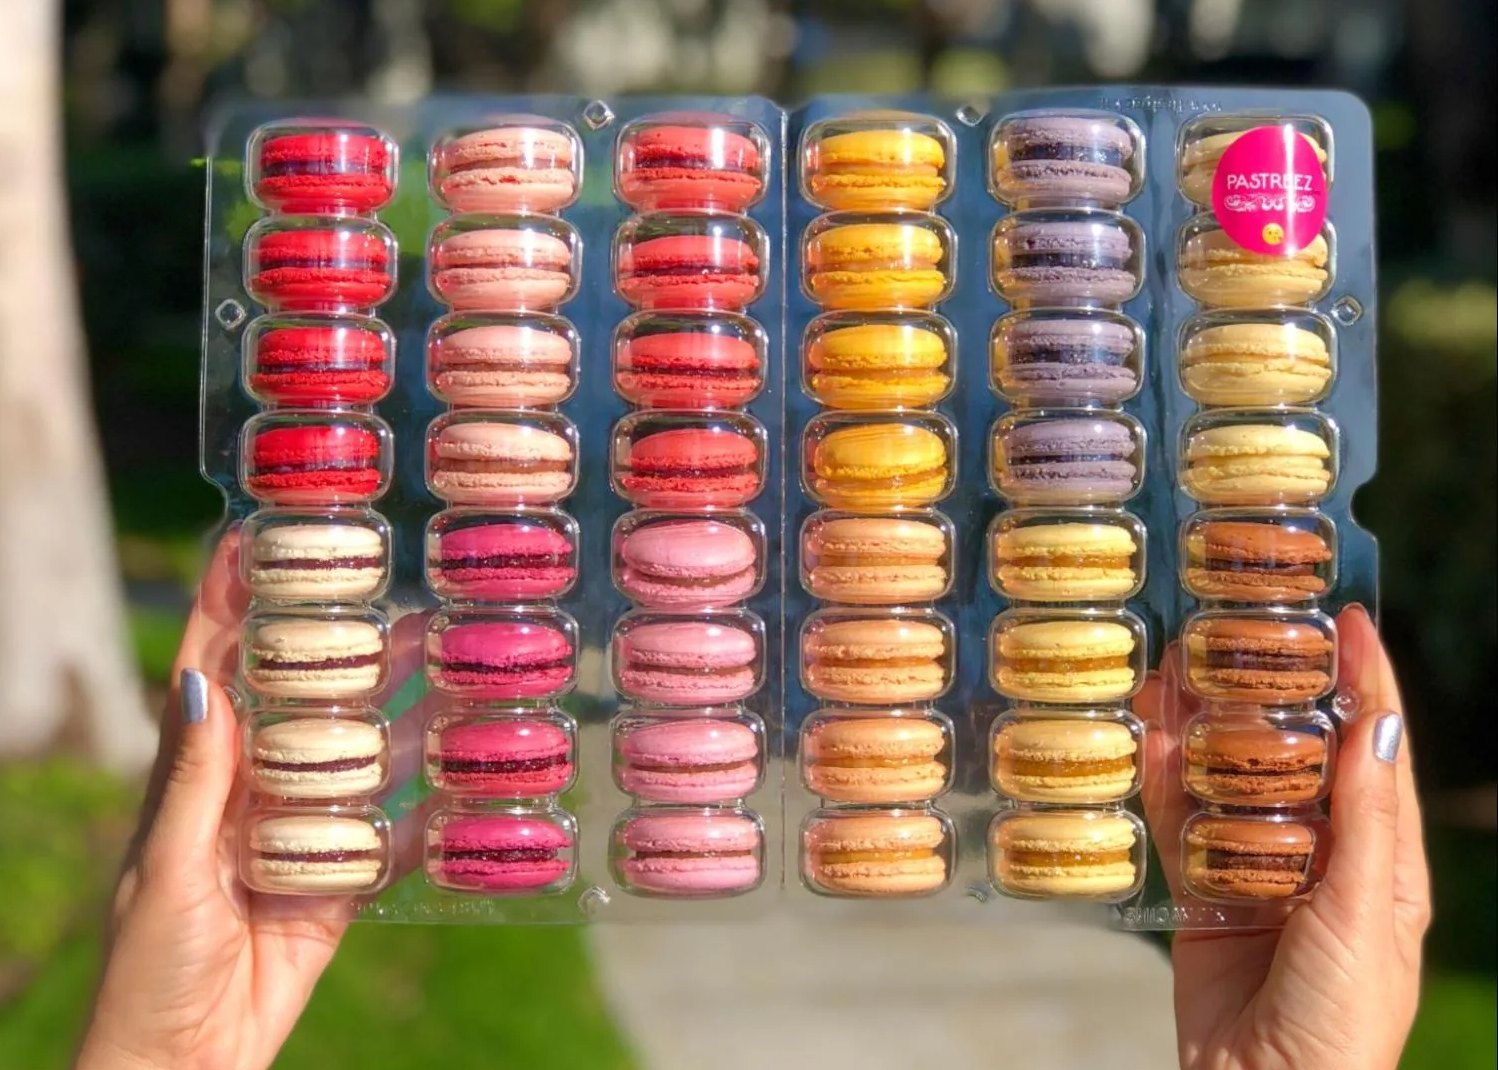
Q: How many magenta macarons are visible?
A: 4